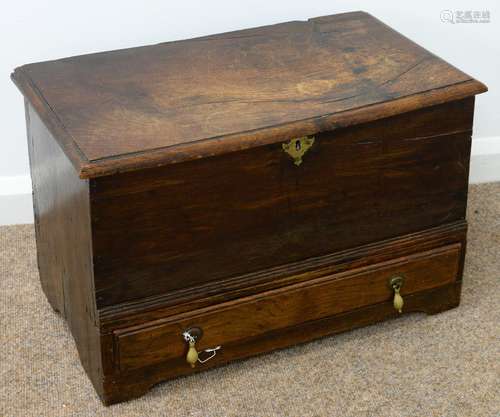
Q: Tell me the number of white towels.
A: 0